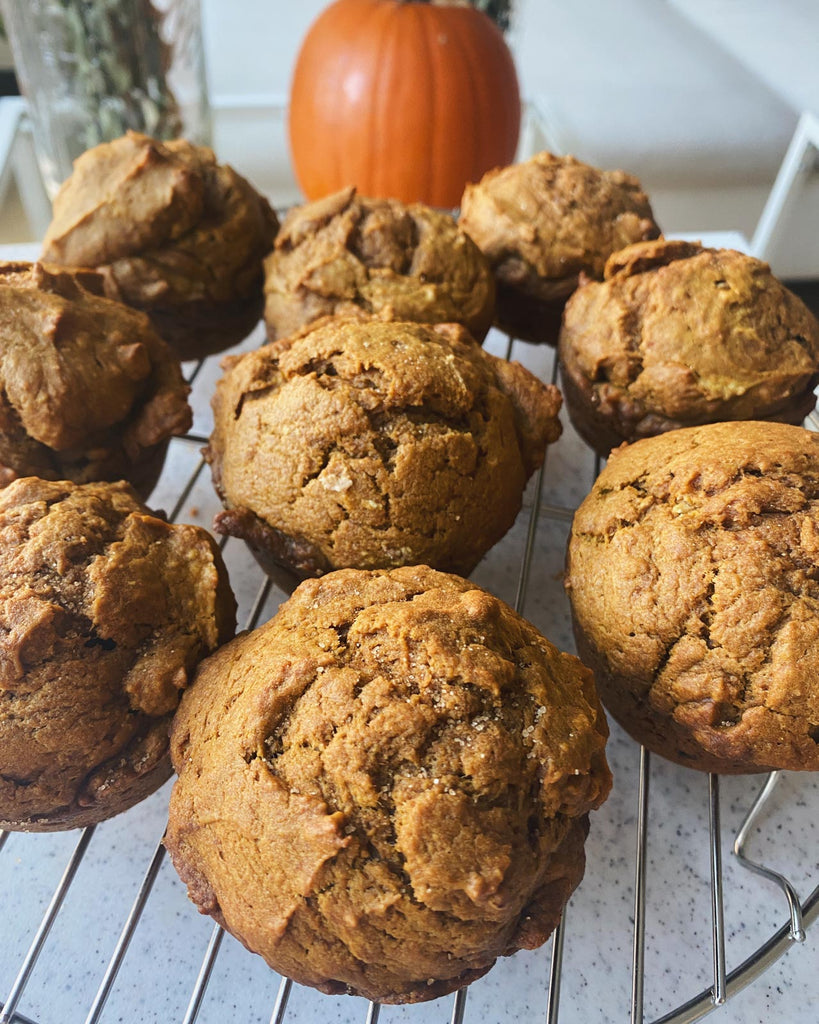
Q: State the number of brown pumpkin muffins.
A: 9